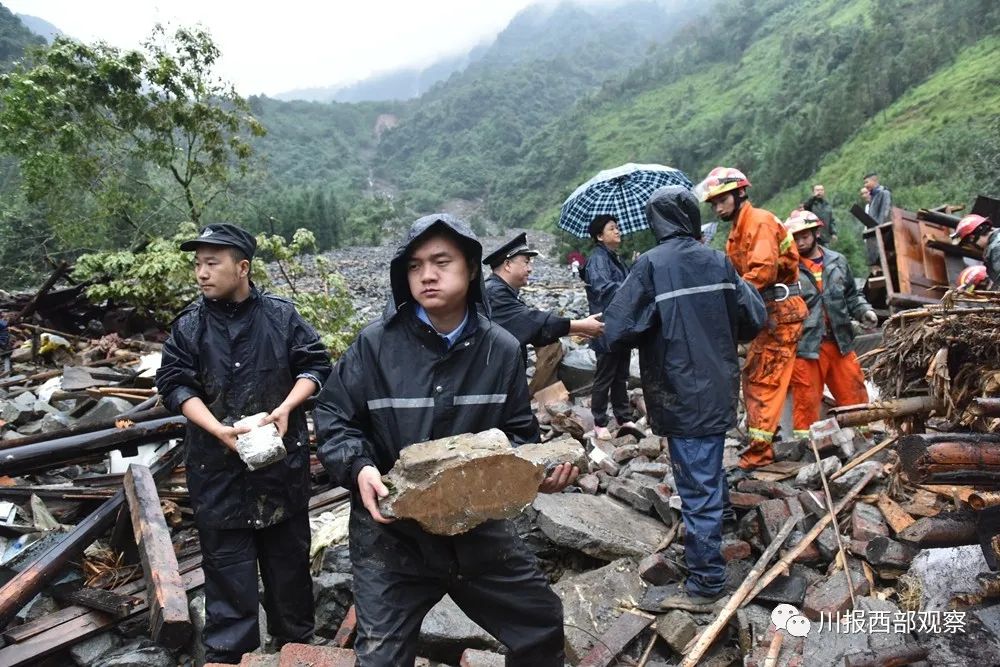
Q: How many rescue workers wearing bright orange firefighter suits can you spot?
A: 2